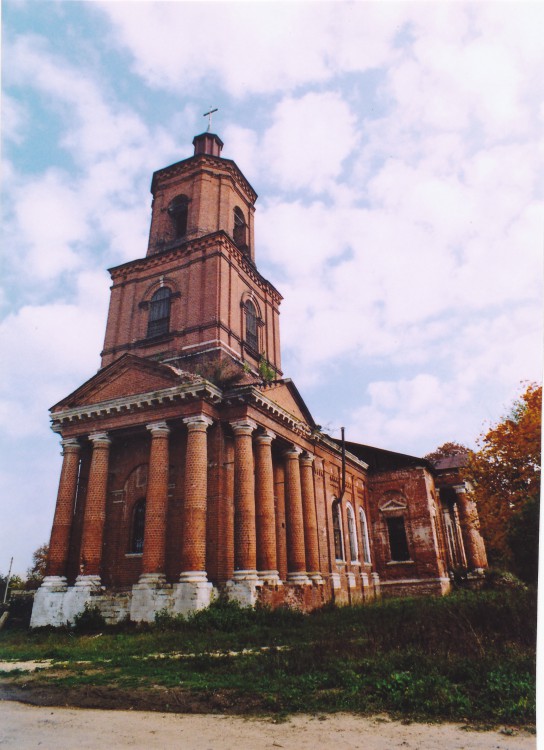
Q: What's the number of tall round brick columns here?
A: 8